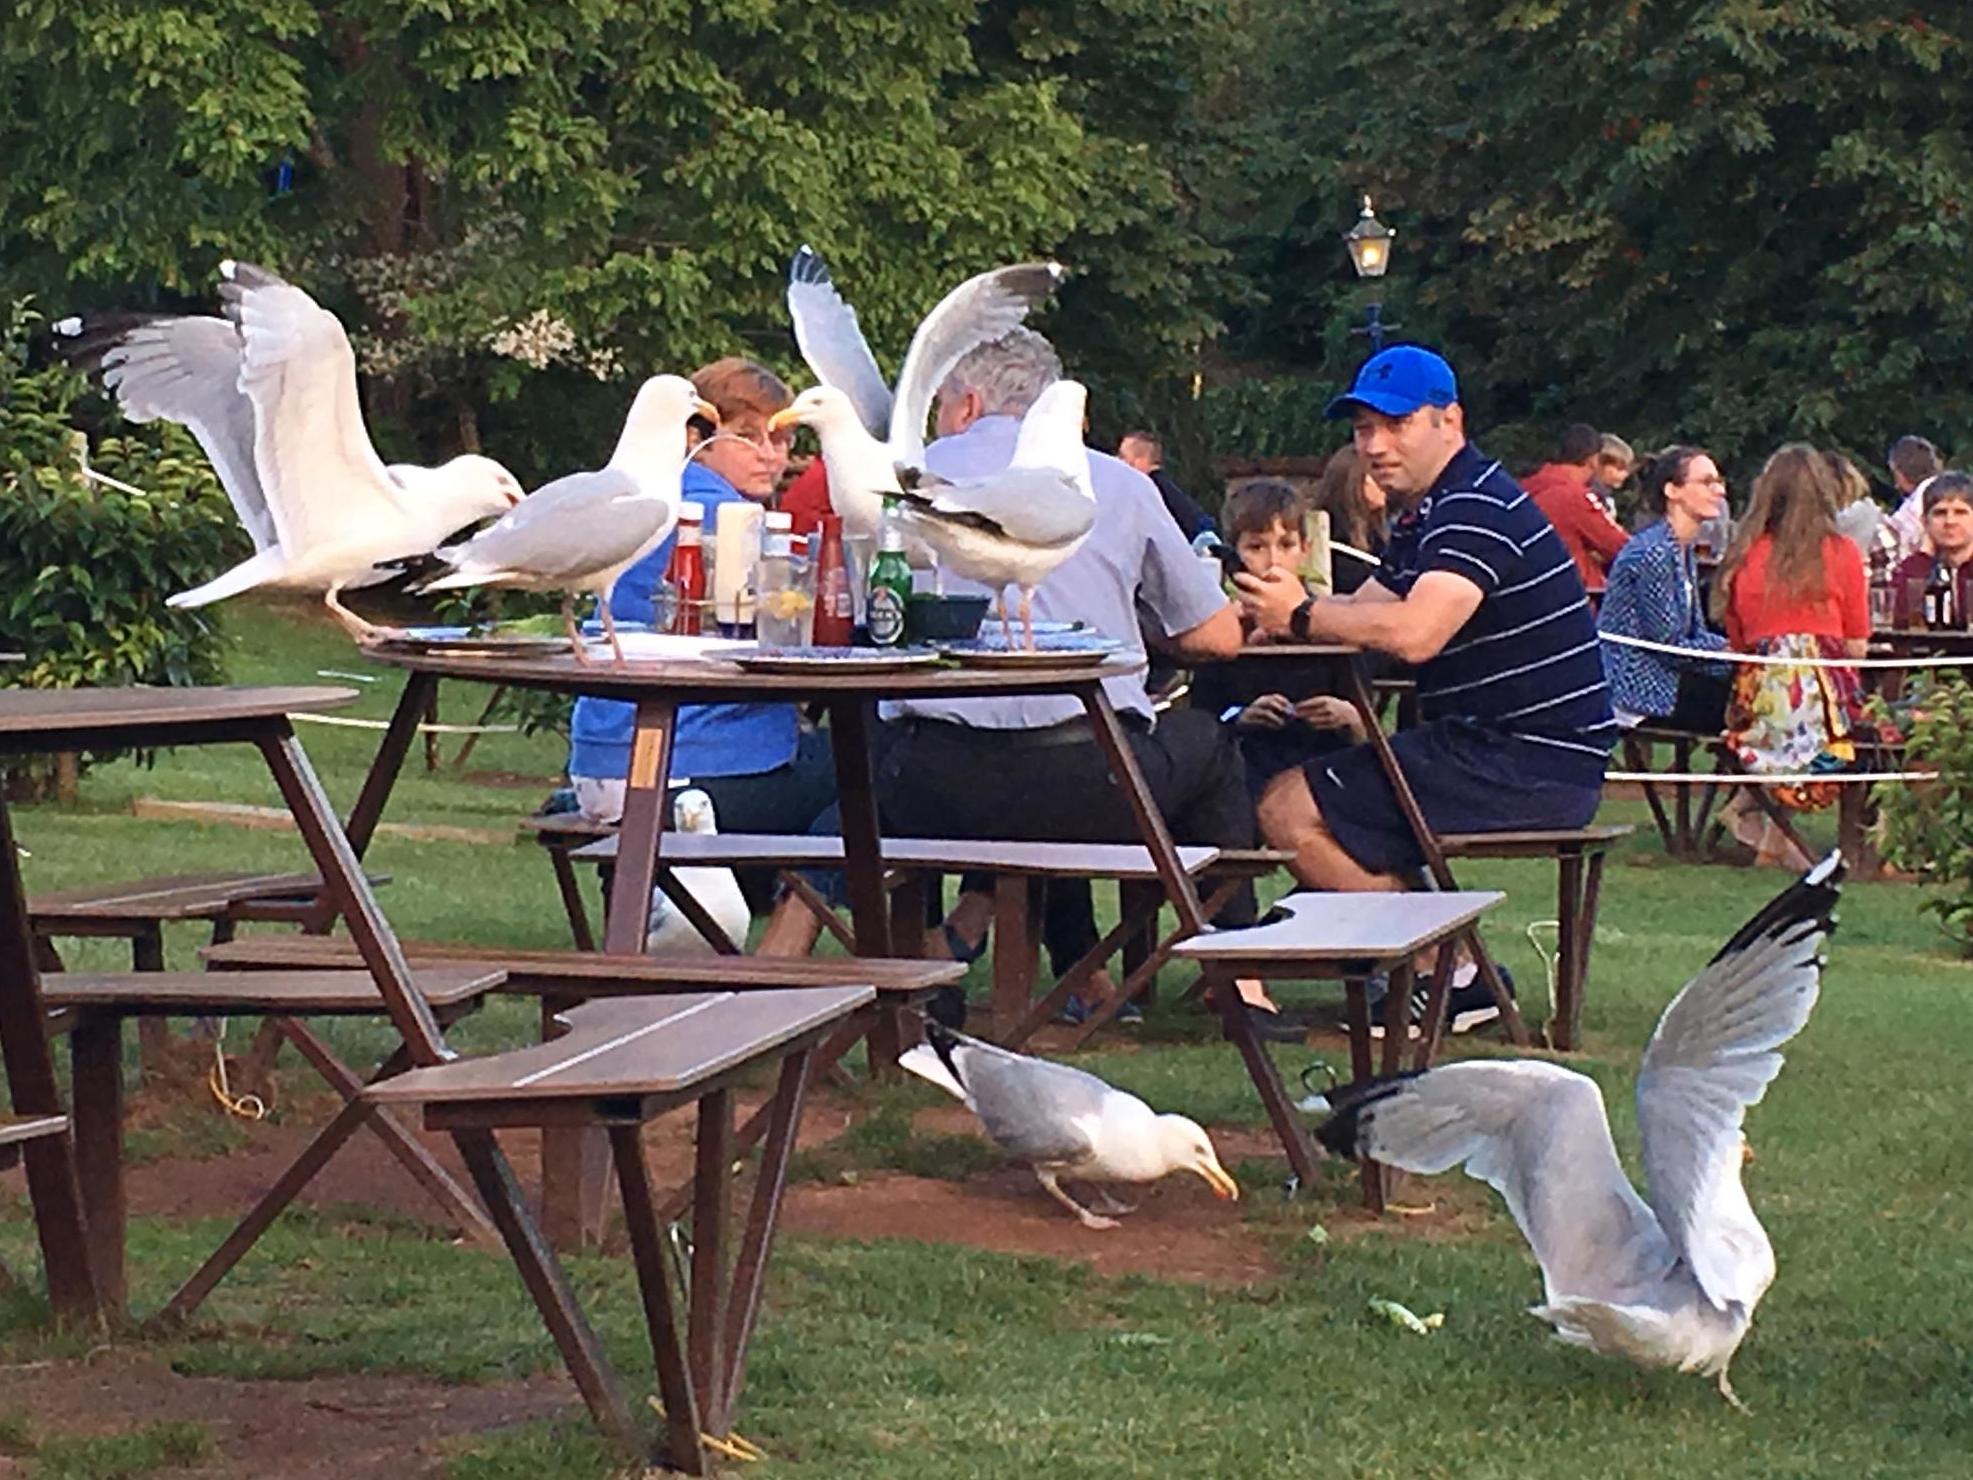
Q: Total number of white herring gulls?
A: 7